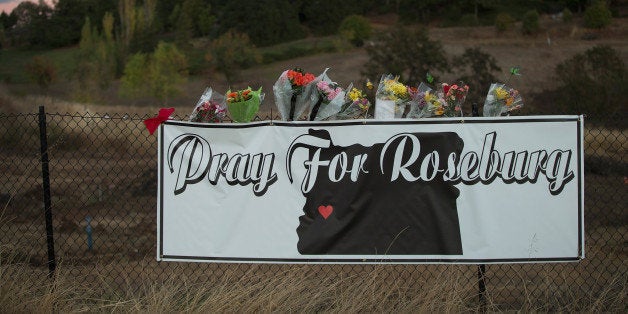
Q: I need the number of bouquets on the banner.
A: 9